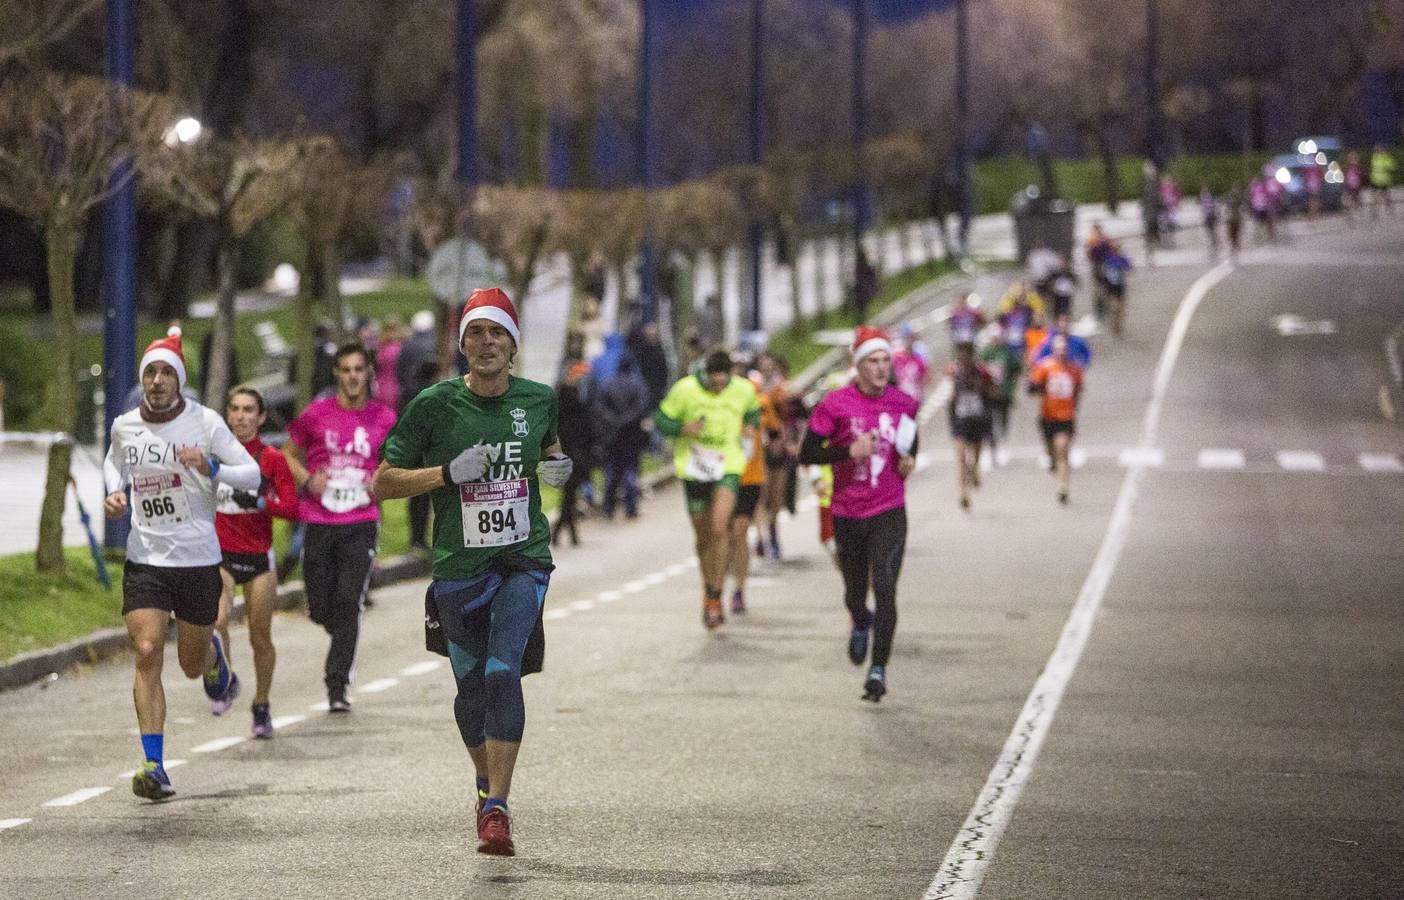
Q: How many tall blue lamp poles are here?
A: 7